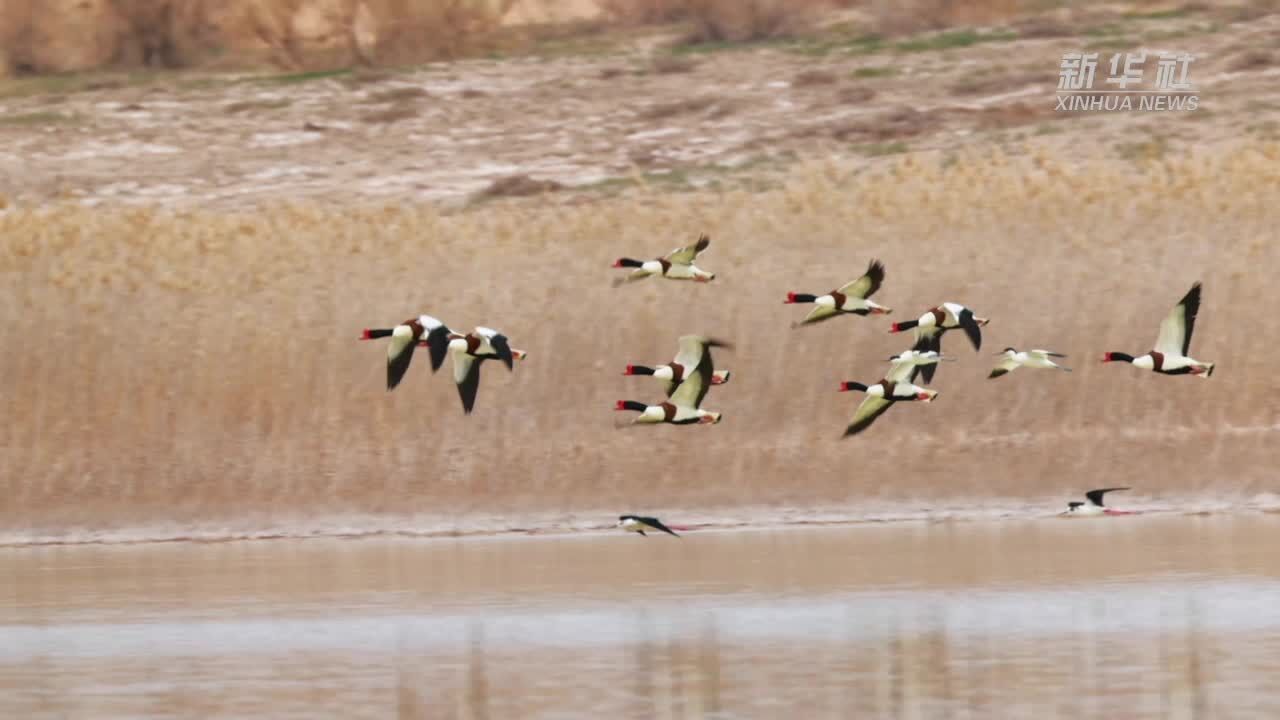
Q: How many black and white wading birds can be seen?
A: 4